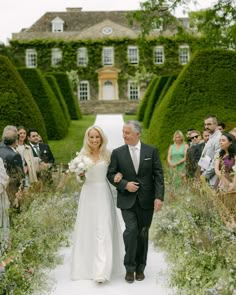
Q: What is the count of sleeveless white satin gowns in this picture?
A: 1